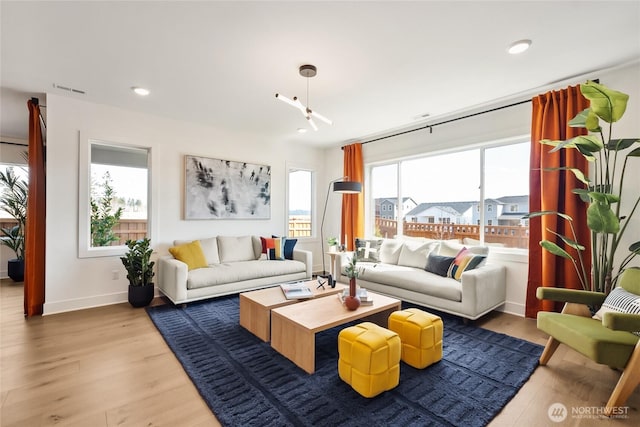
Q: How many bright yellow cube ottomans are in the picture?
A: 2